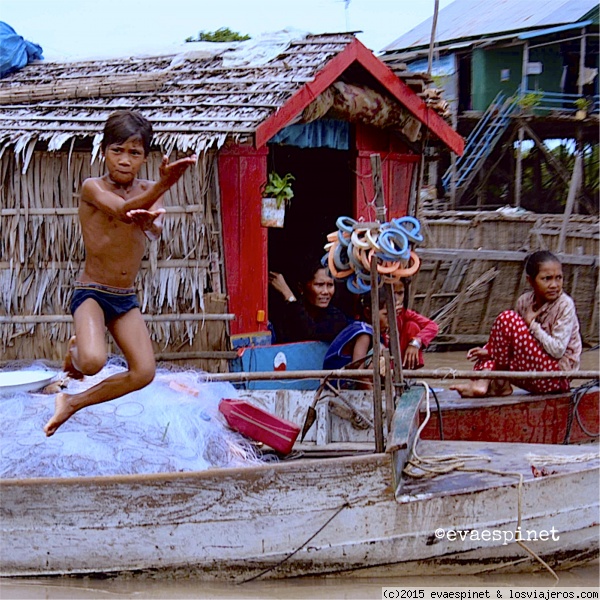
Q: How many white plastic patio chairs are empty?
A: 0